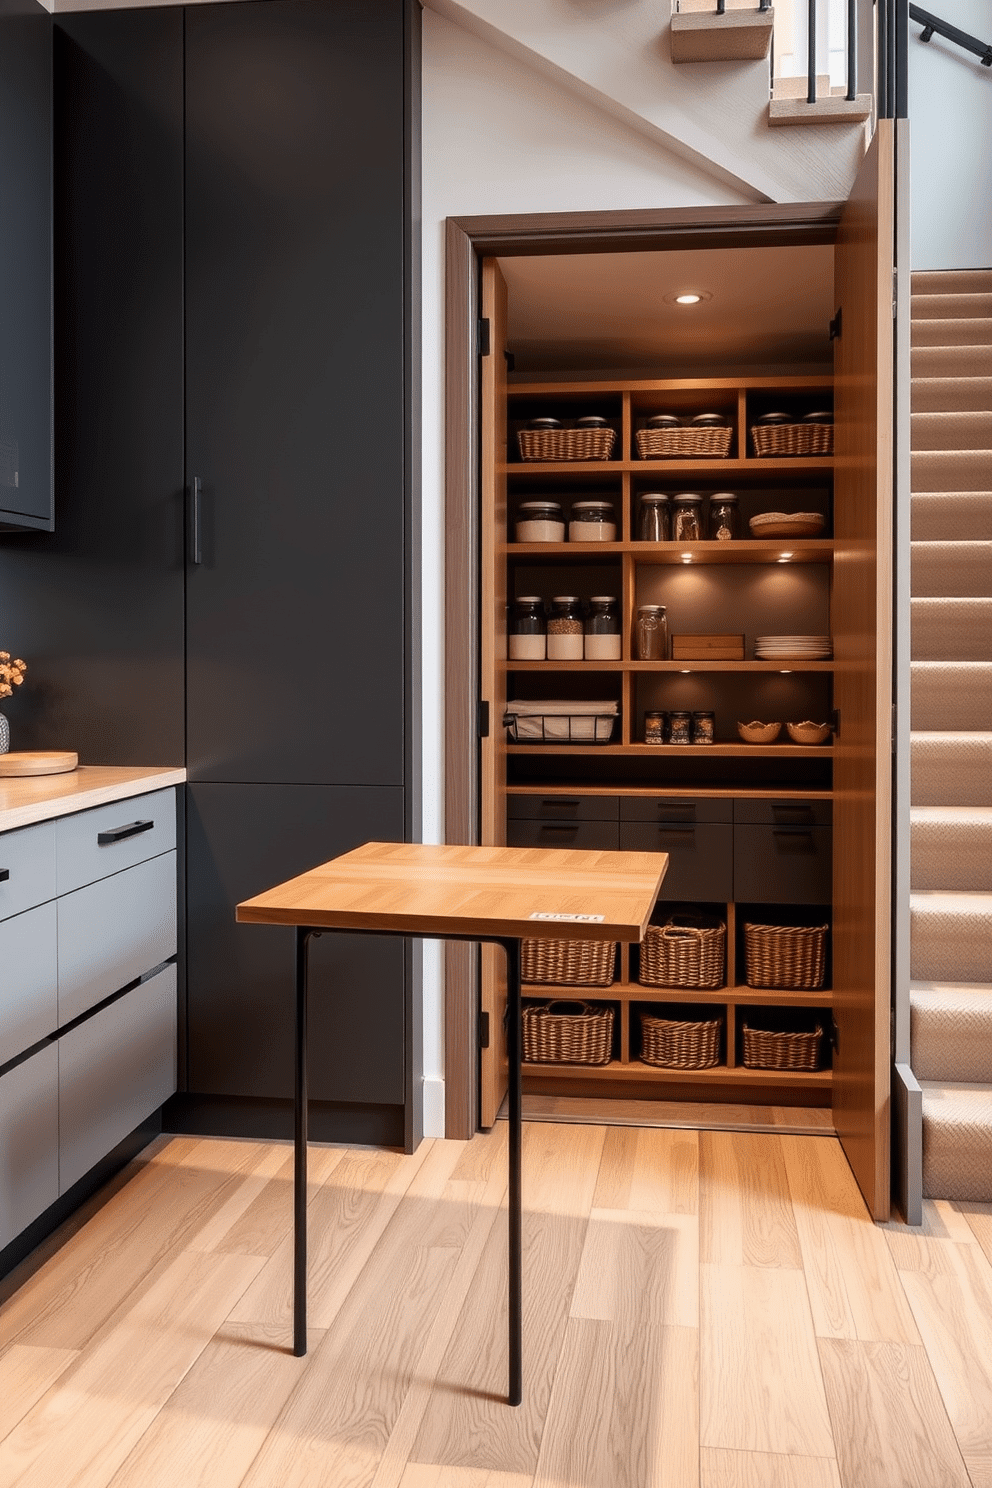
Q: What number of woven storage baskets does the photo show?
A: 9